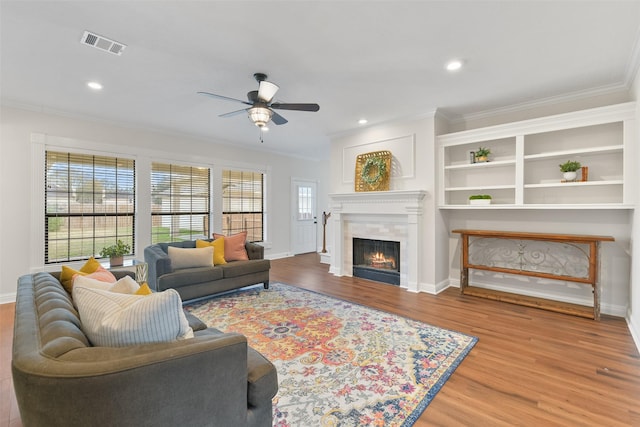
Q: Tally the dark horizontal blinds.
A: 3